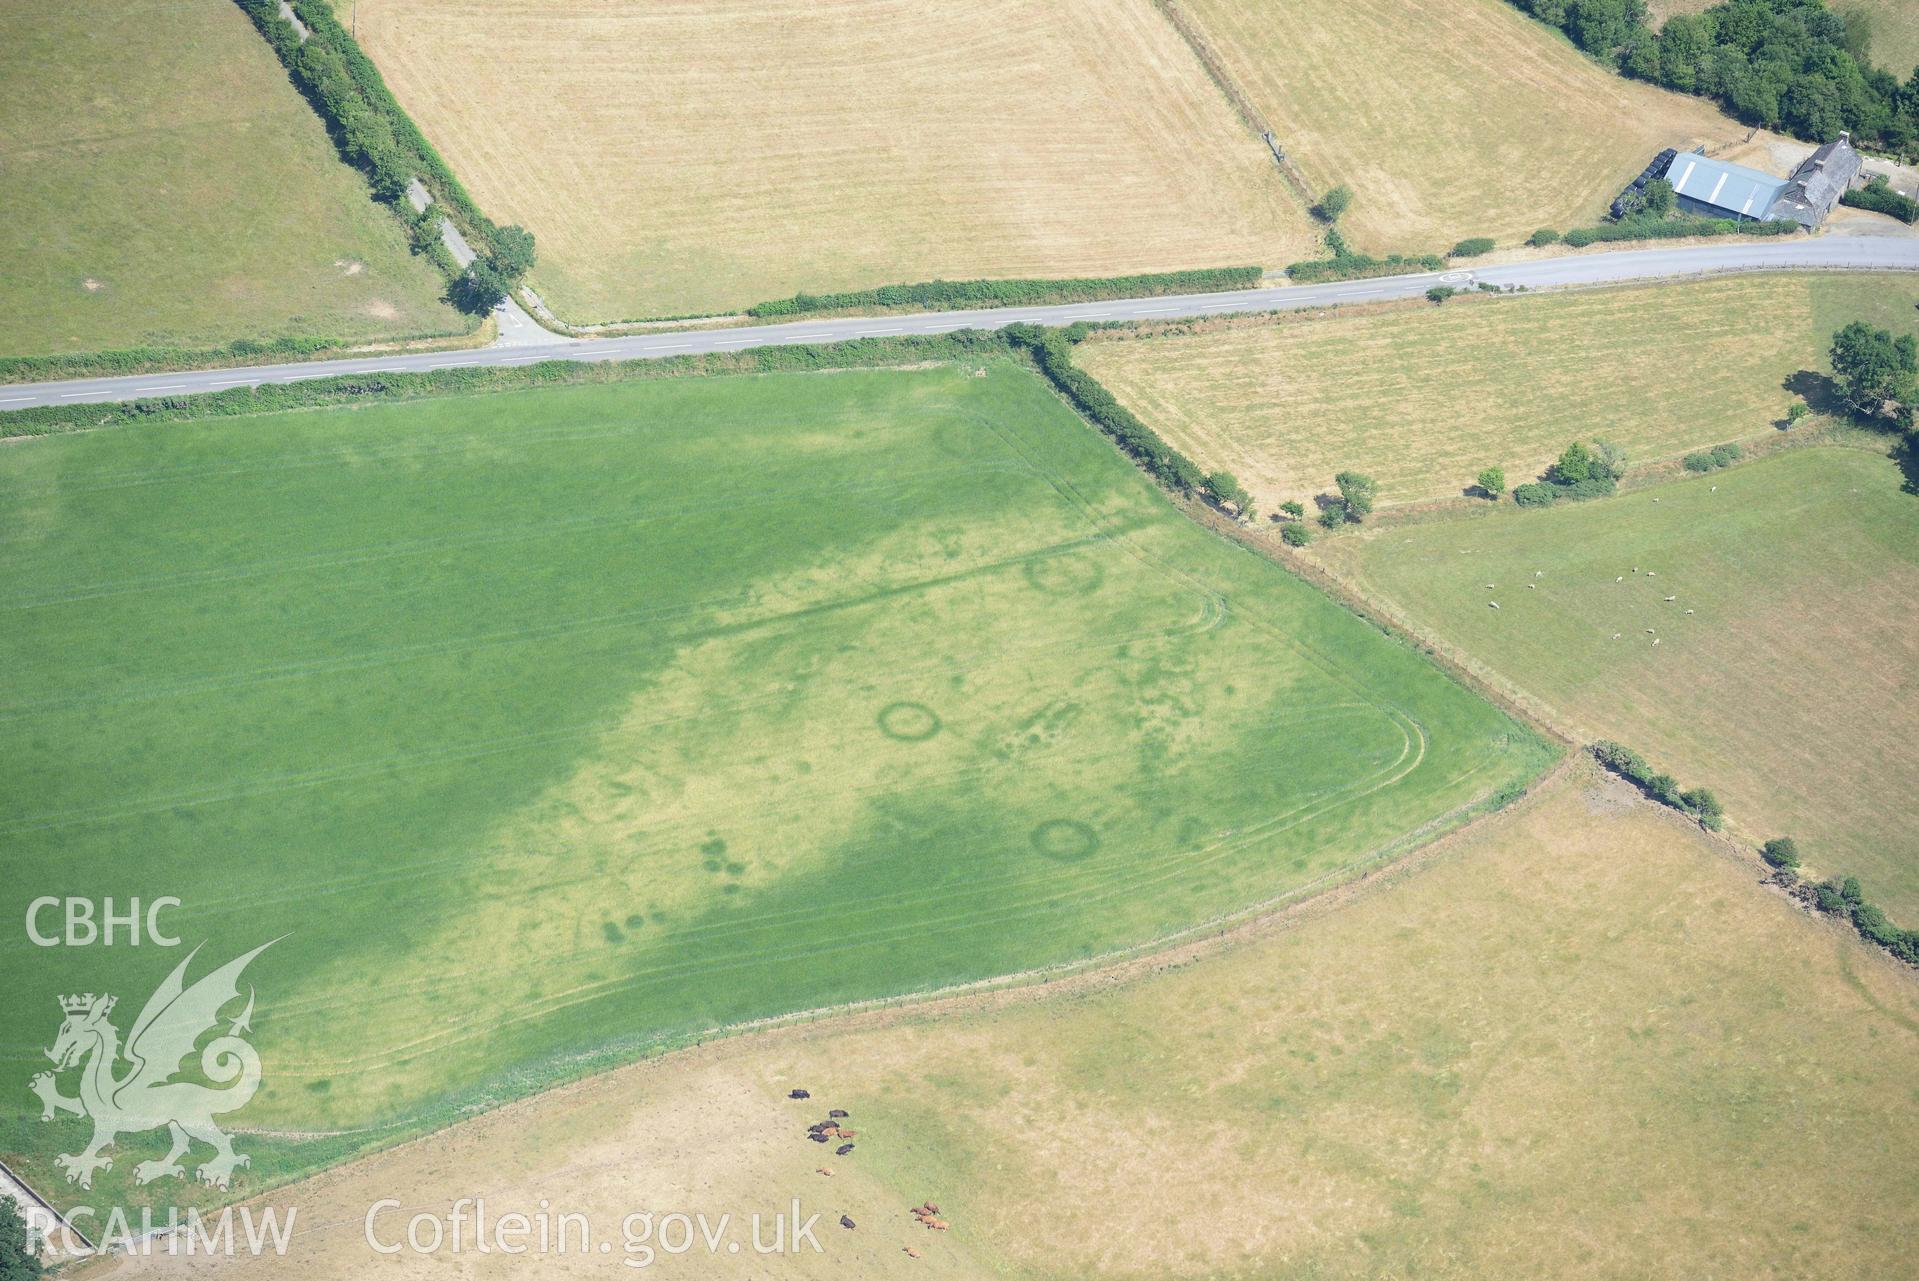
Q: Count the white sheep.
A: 14